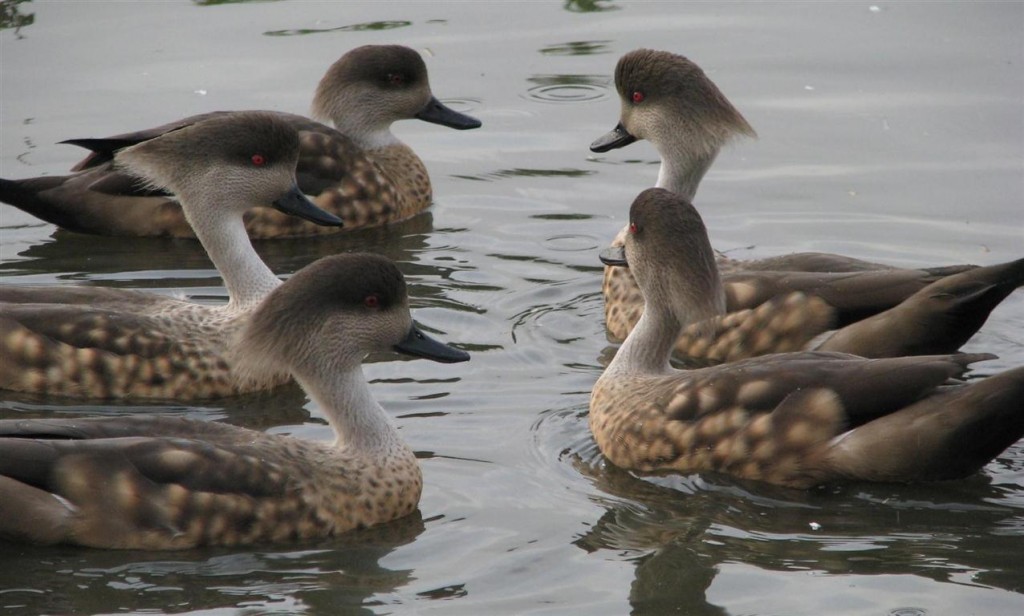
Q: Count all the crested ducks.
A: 5